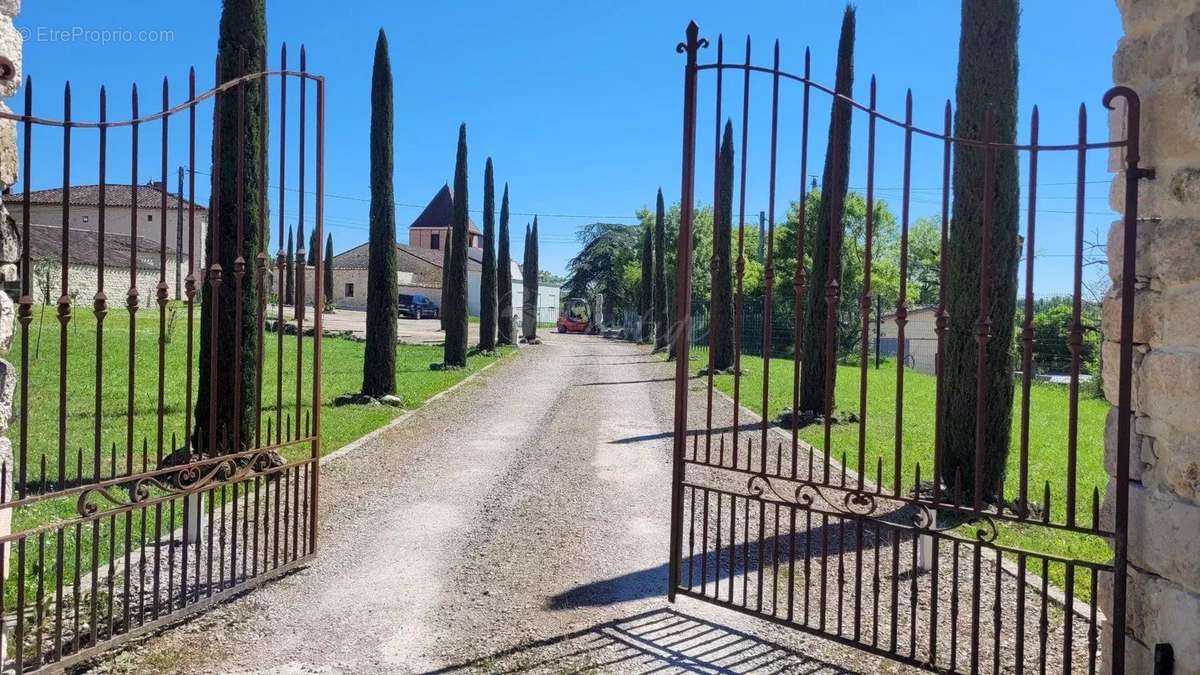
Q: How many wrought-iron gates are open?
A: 2